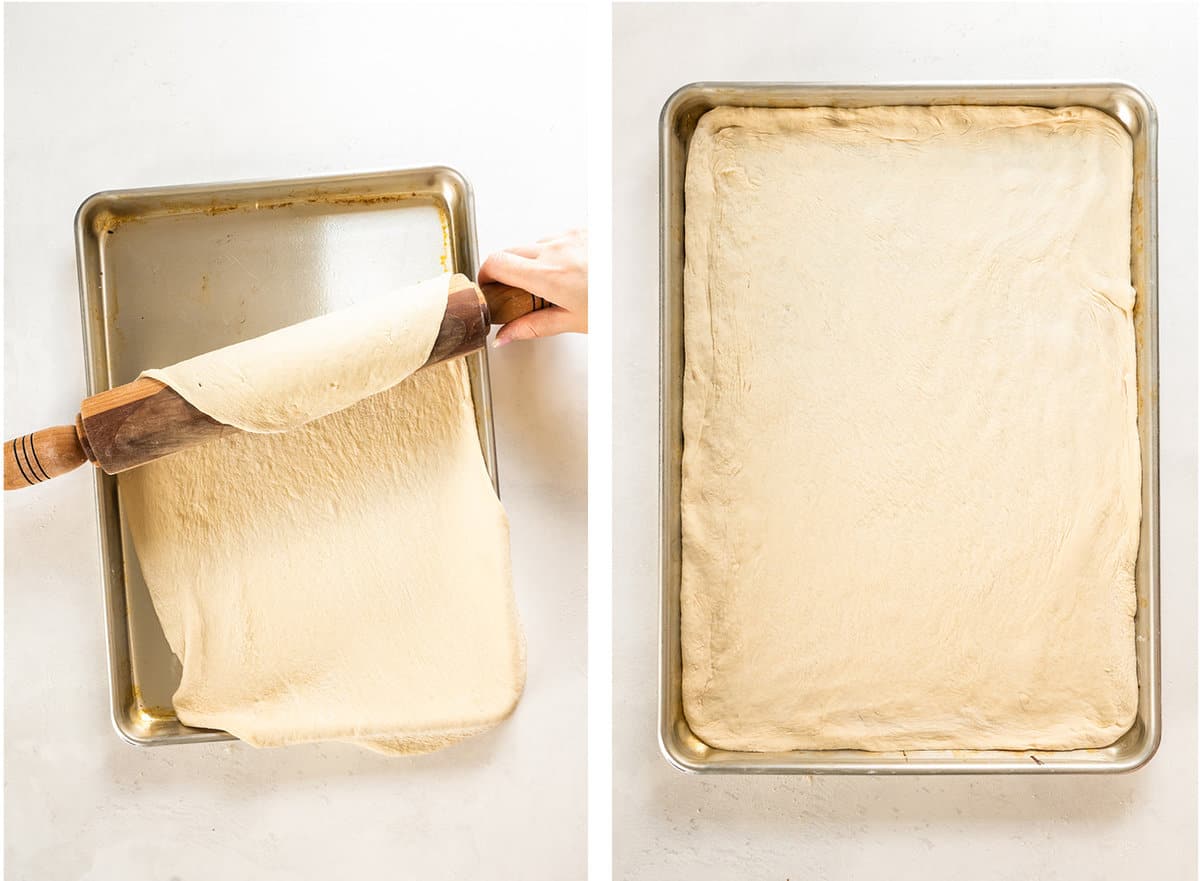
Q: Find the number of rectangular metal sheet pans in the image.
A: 2